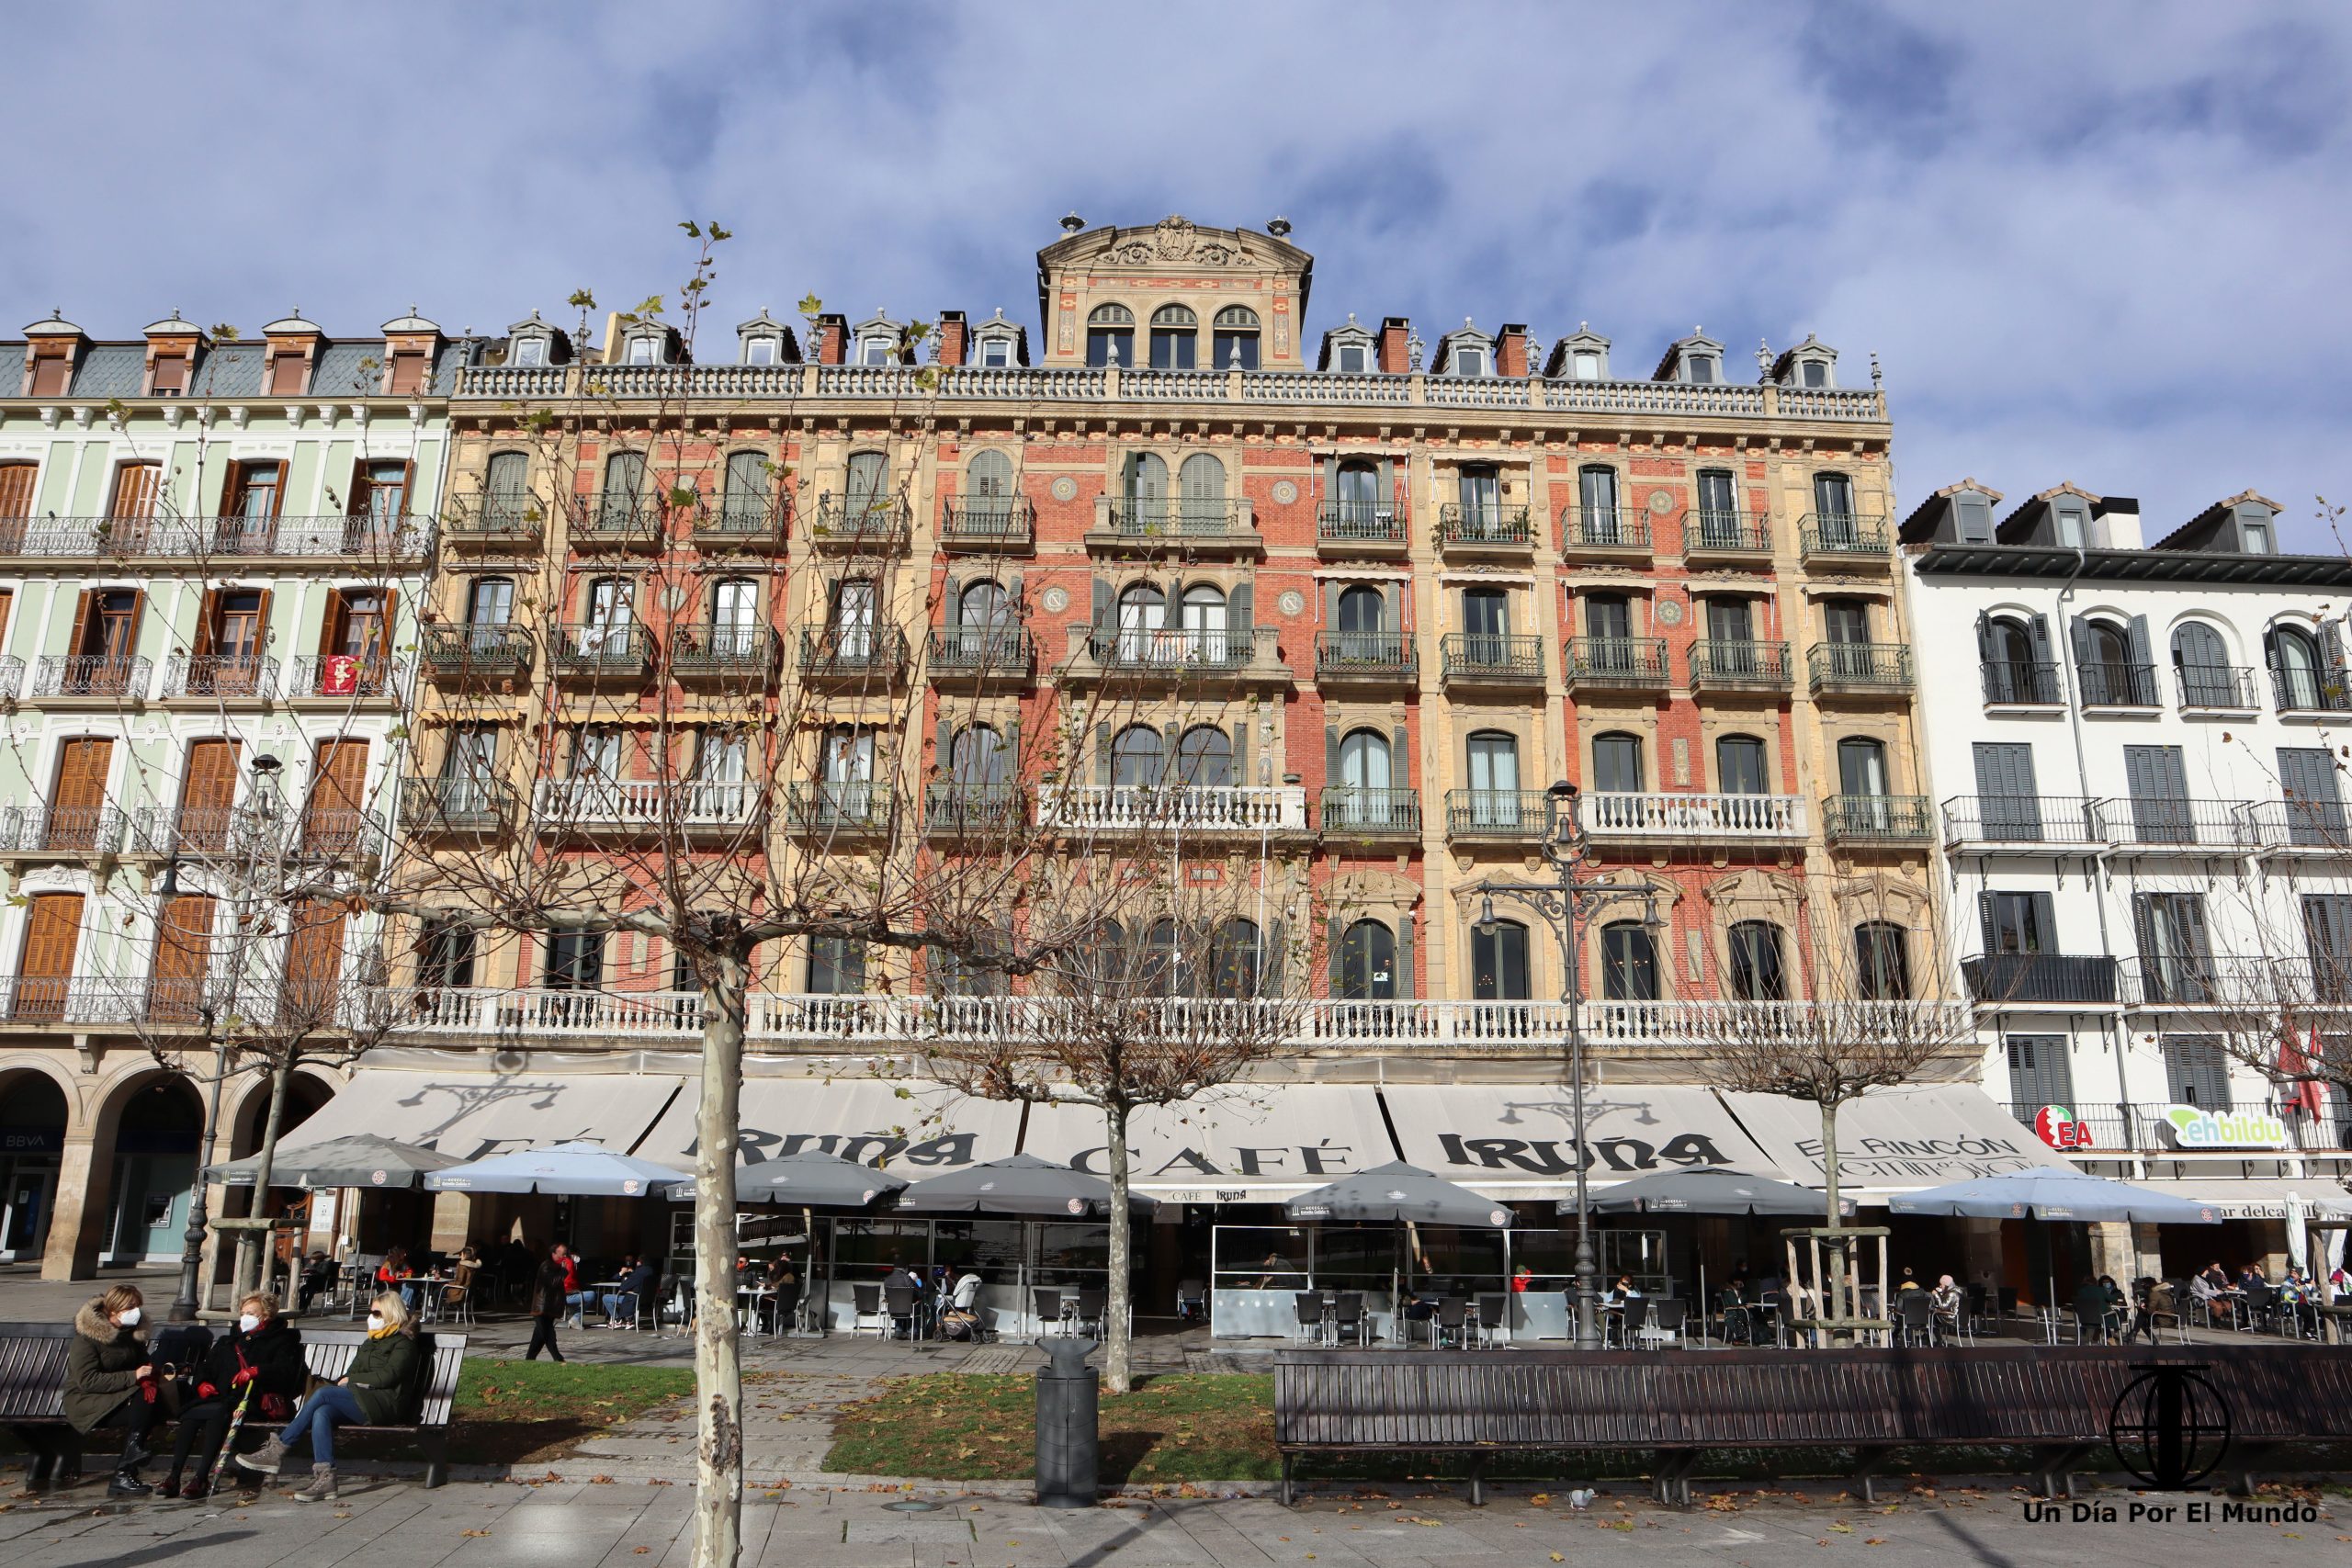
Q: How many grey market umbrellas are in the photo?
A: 5